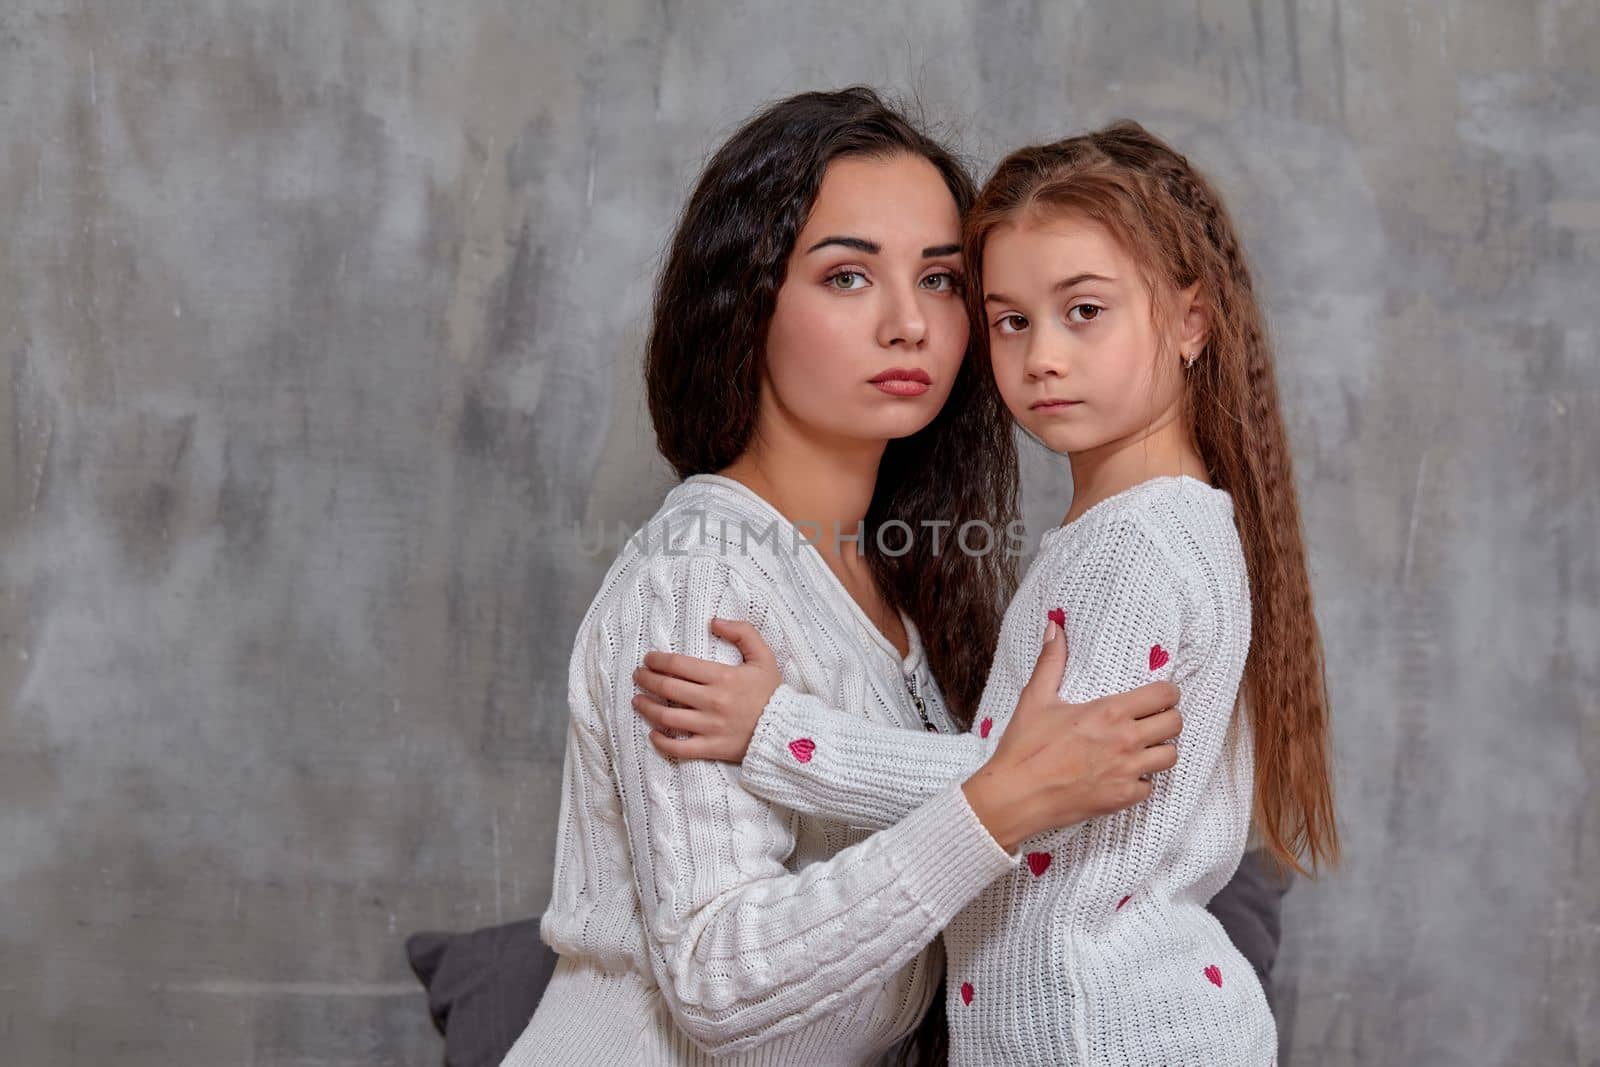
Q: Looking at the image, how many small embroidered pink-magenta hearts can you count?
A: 8